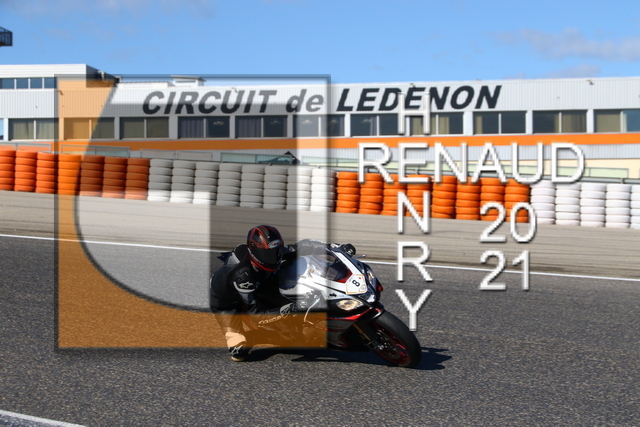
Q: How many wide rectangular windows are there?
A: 11